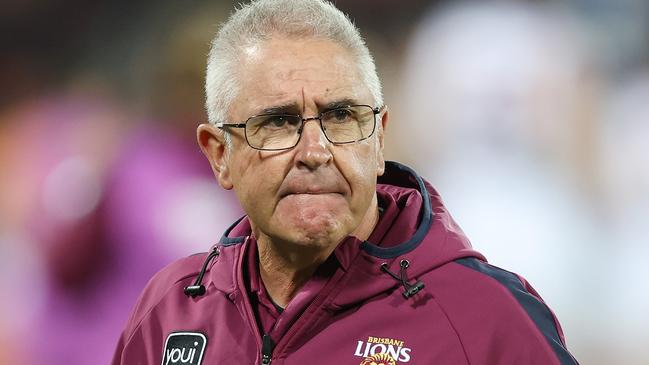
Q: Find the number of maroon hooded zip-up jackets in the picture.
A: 1